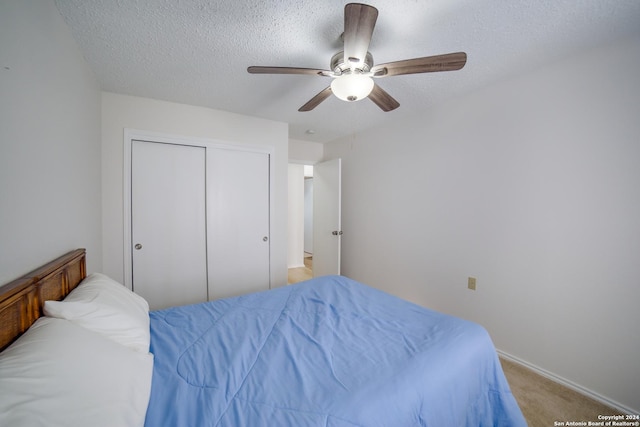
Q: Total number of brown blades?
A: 5